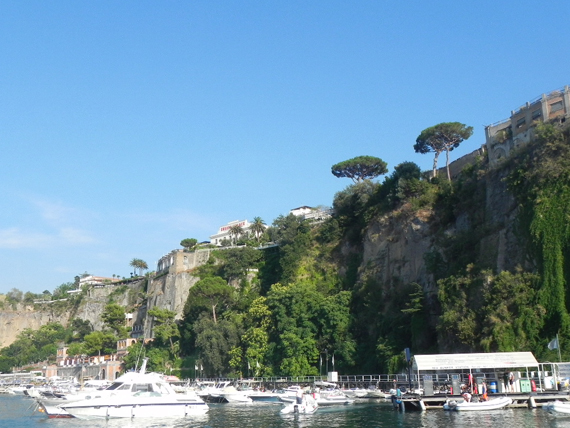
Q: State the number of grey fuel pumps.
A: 2